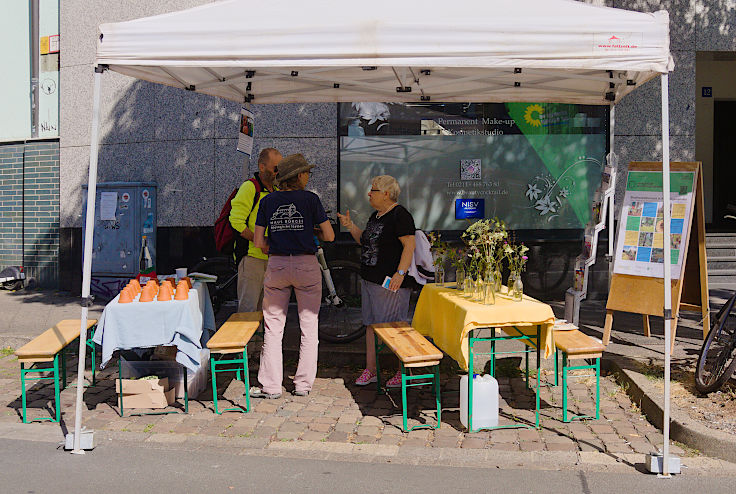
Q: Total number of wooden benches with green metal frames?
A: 4